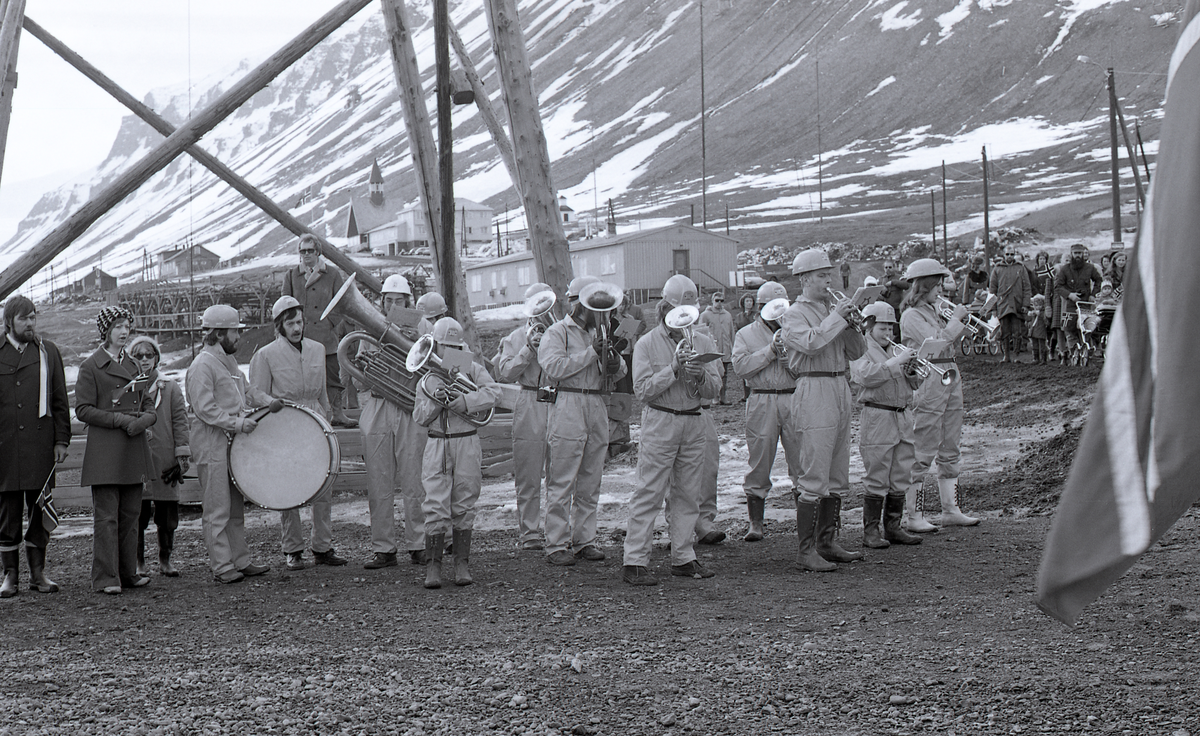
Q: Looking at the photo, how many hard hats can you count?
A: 12